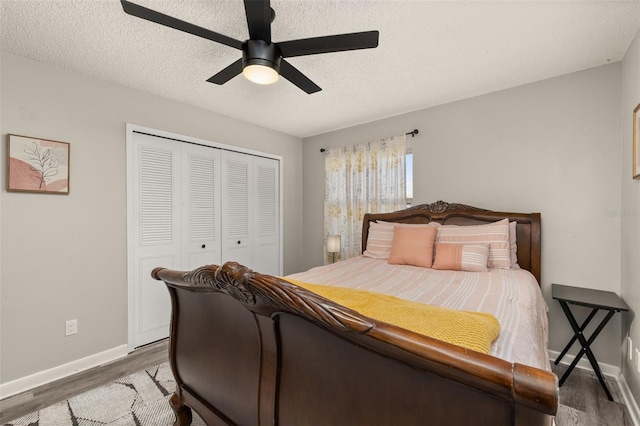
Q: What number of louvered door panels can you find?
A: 4